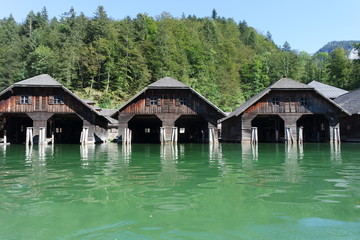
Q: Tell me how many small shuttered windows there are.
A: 6